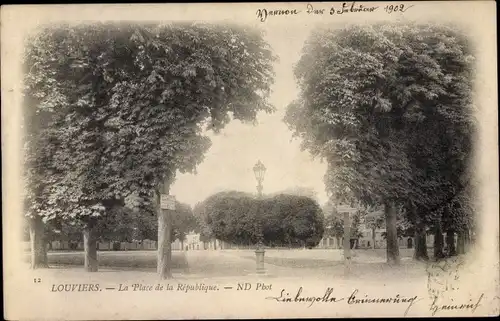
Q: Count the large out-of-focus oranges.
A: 0